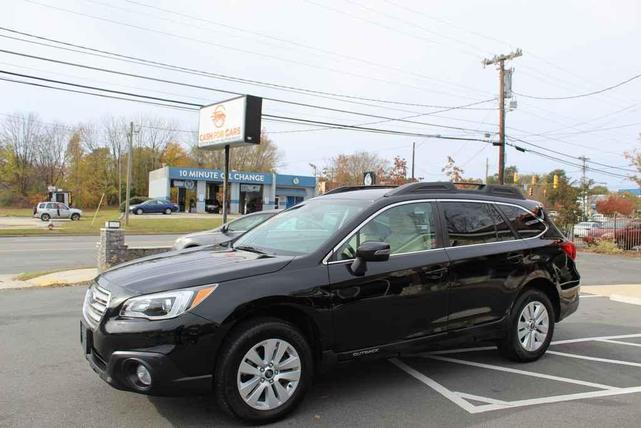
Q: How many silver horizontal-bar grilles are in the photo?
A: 1